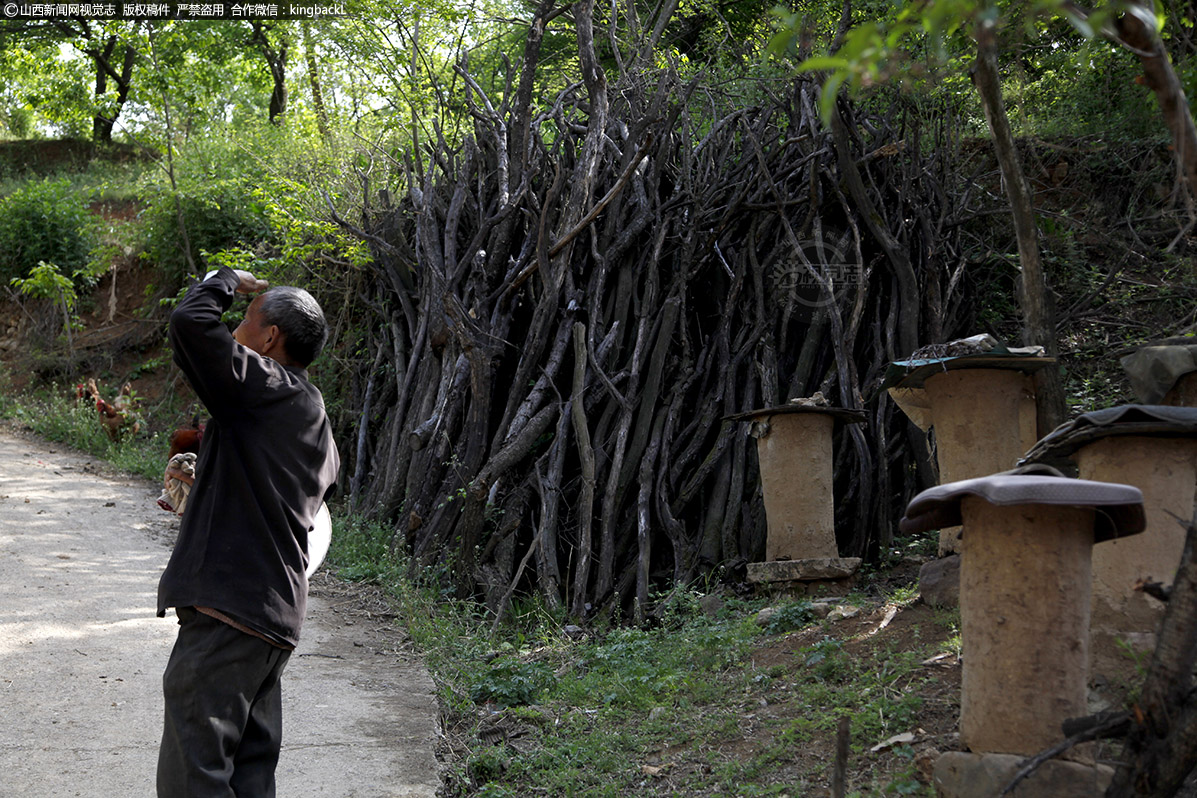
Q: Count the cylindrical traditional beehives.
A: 5